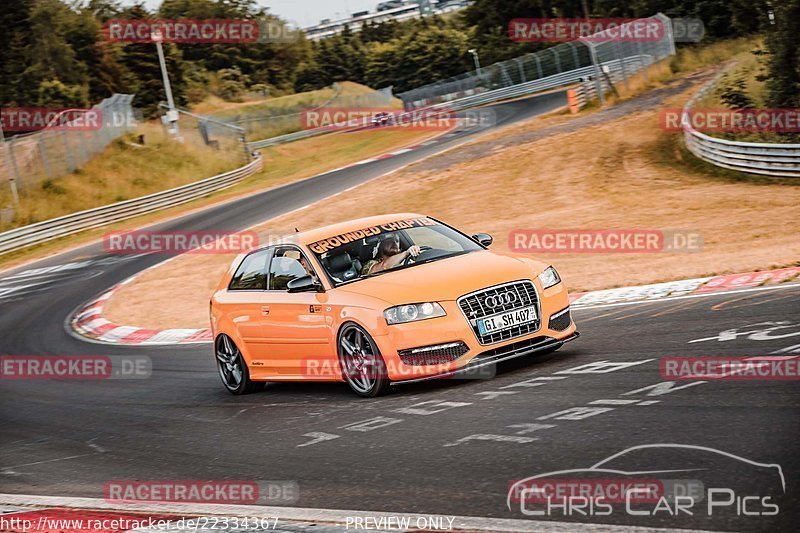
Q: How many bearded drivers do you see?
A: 1